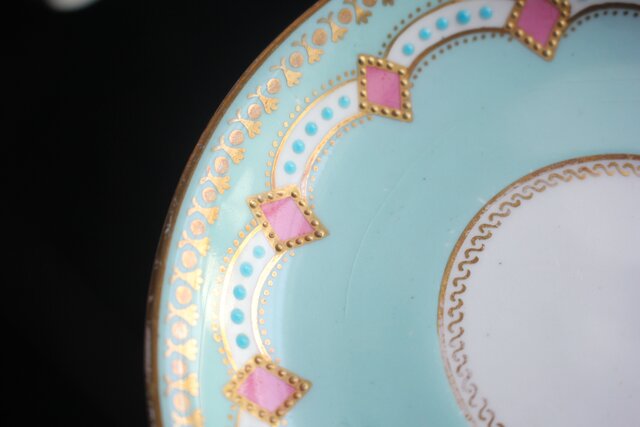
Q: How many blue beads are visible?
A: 15